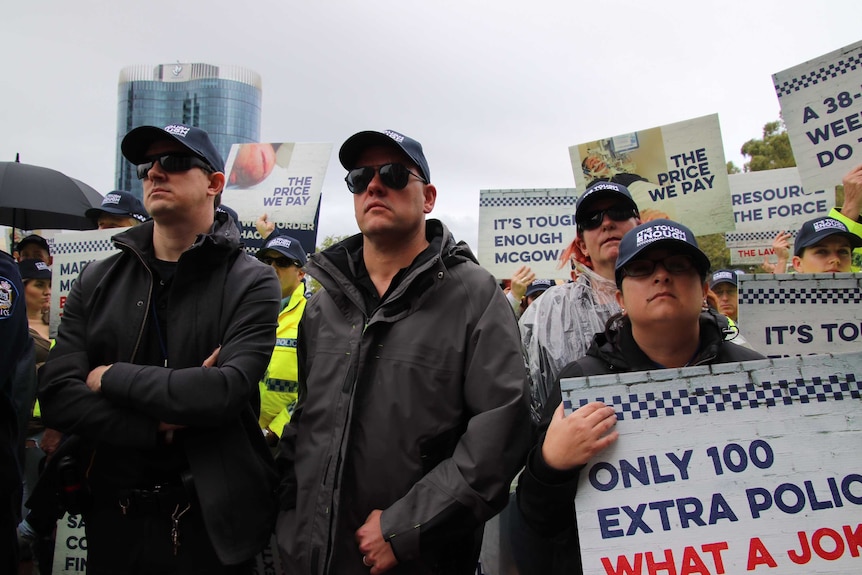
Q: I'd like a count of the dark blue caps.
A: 12